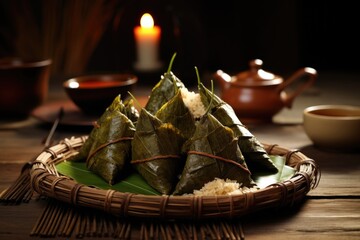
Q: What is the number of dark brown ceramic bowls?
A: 2